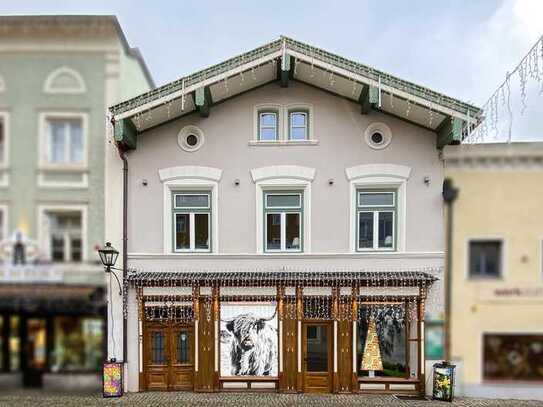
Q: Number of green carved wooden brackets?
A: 5